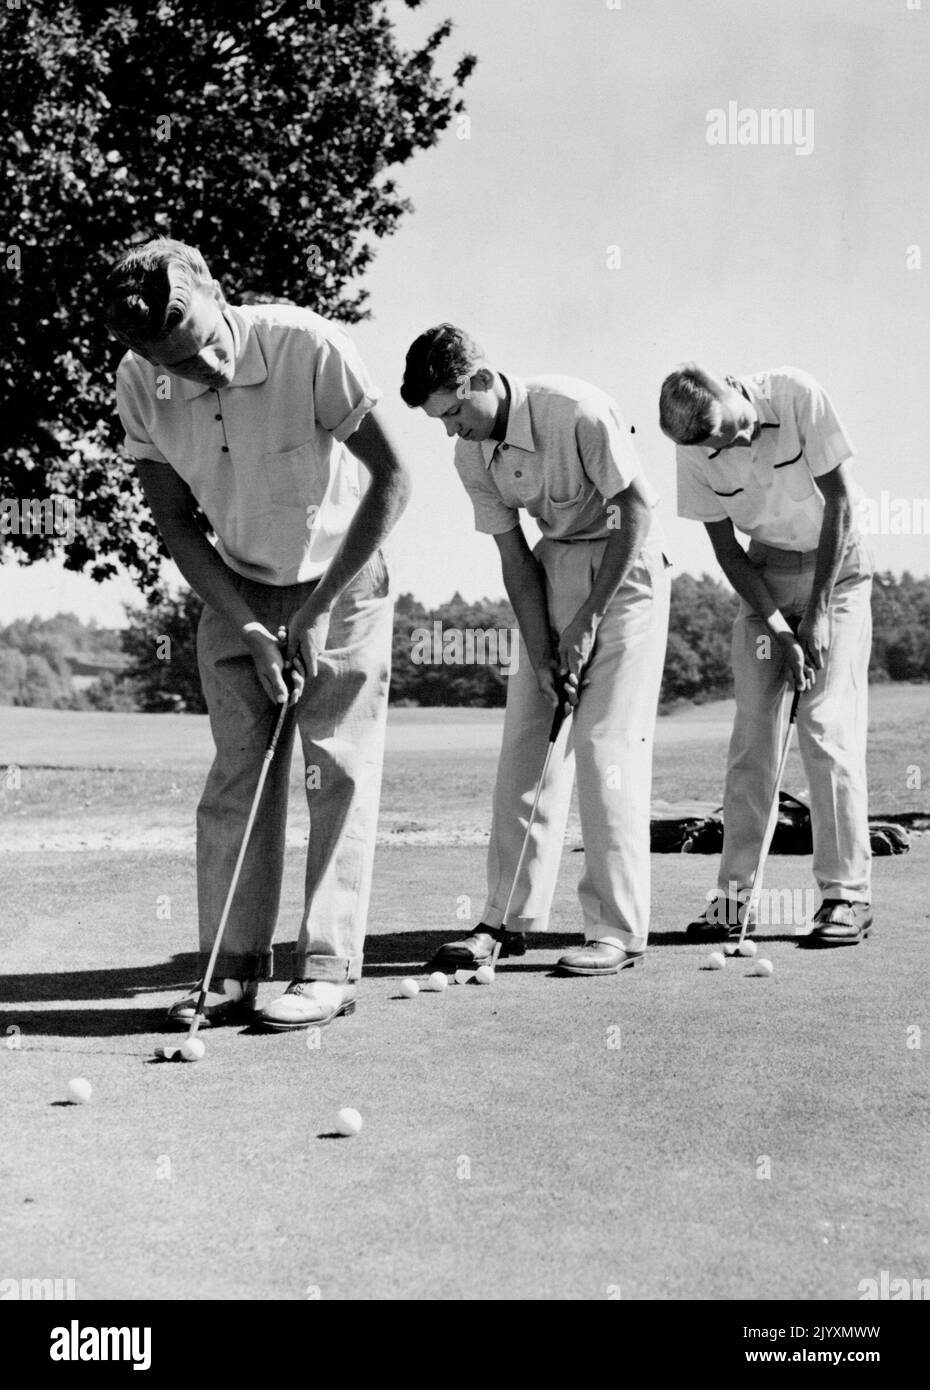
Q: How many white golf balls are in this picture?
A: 9